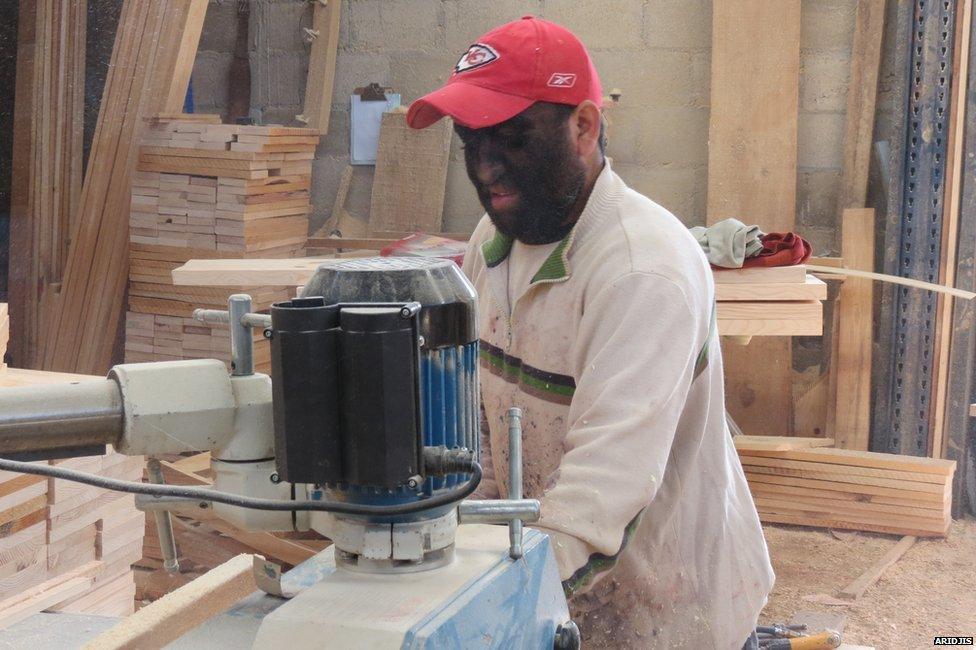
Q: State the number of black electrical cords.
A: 1